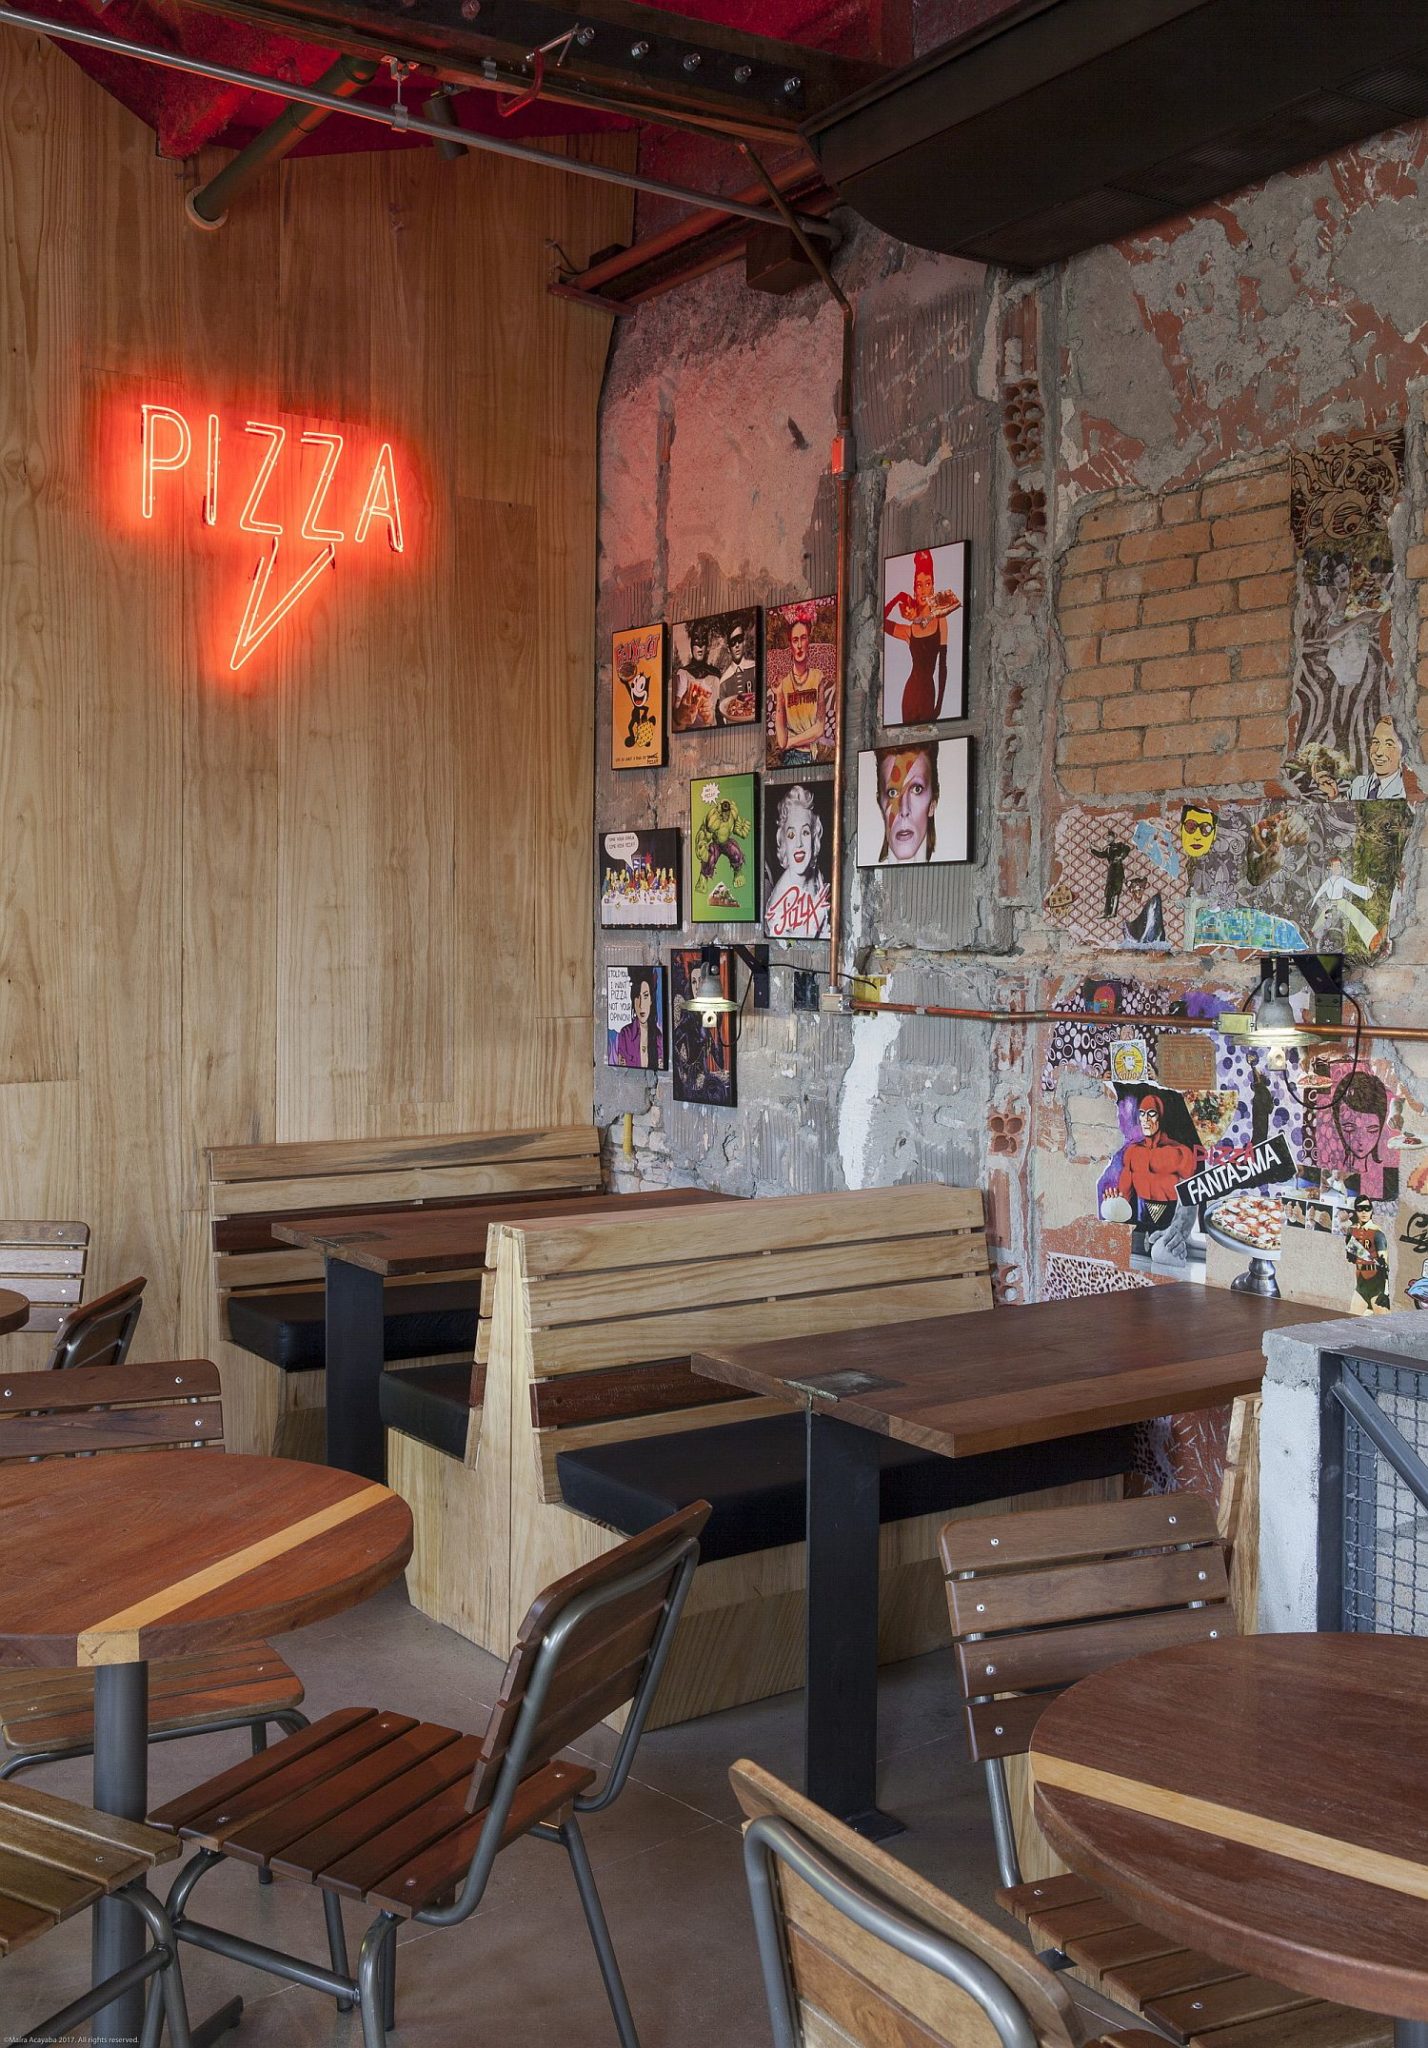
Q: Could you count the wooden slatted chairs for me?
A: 7